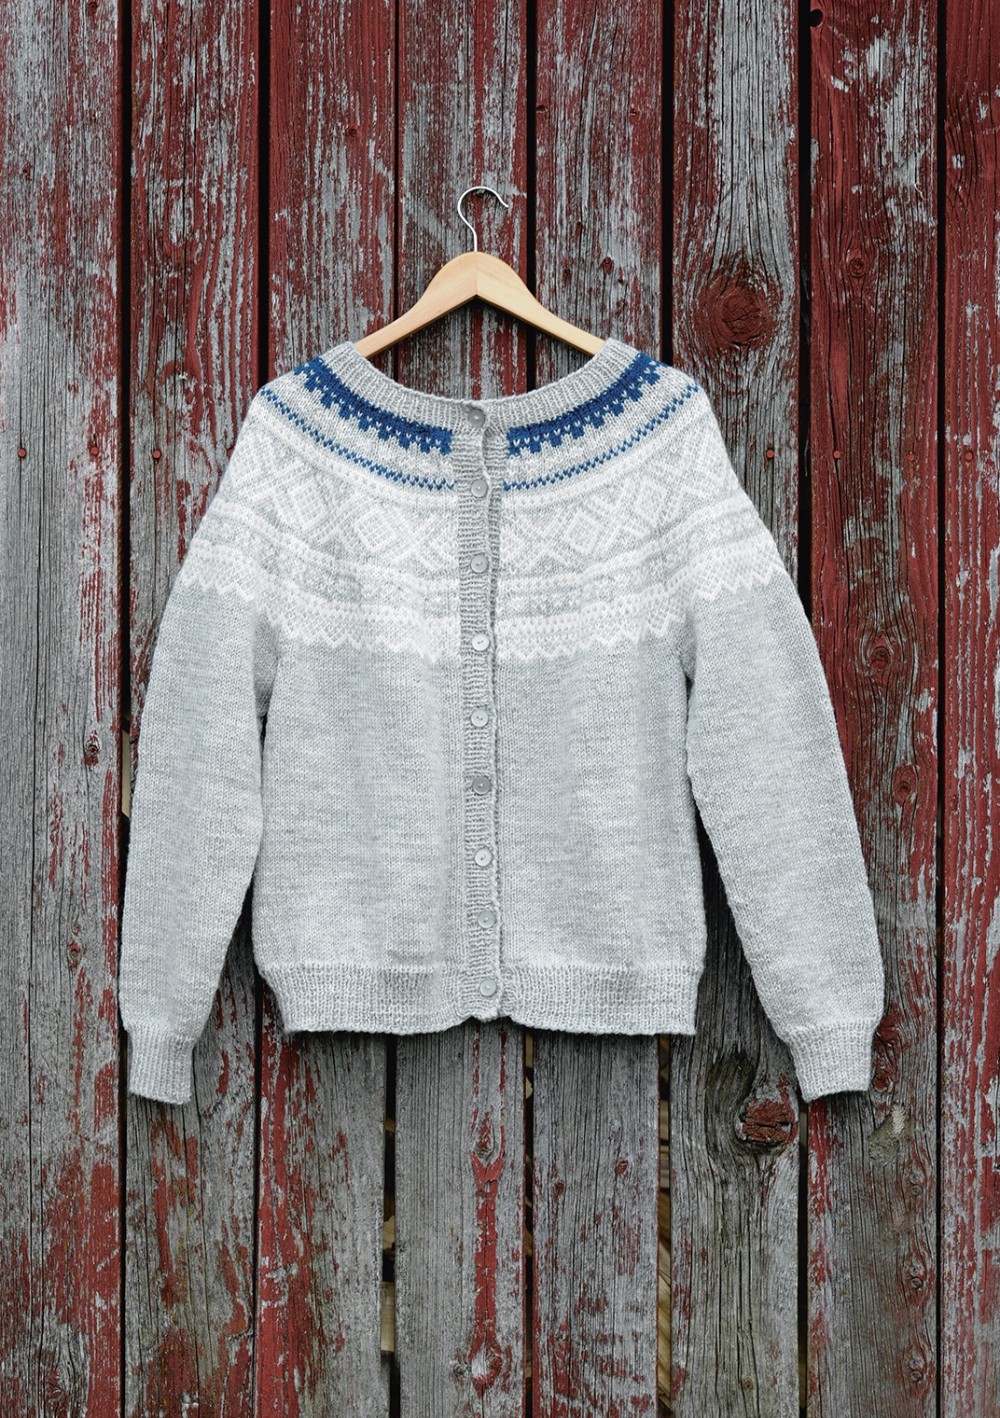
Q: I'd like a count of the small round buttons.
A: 9